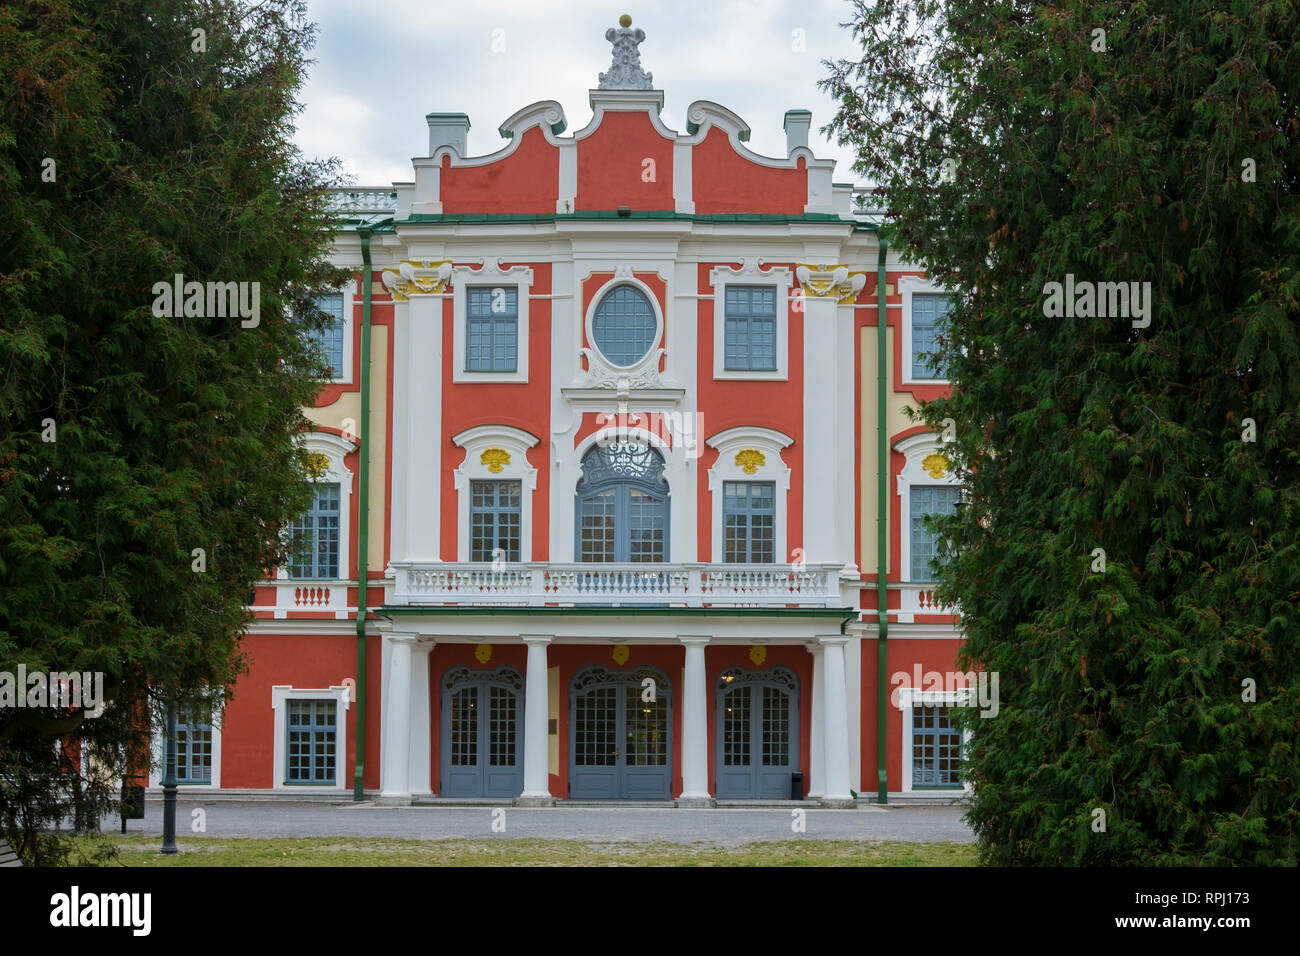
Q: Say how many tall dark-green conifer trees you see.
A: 2